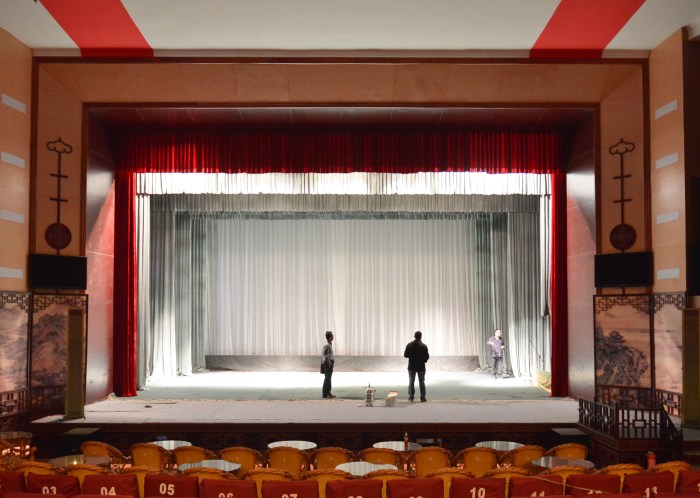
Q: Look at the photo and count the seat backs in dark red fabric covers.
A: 13